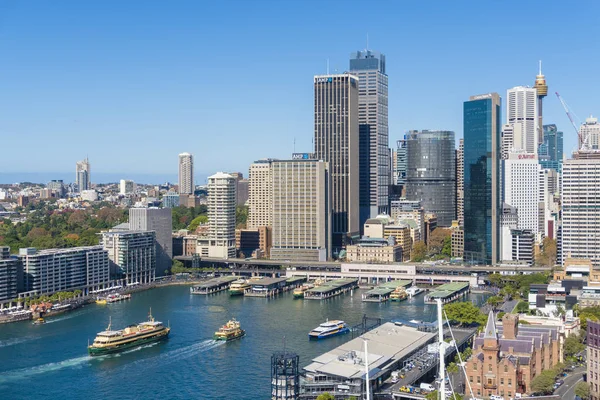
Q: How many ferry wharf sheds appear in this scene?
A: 5